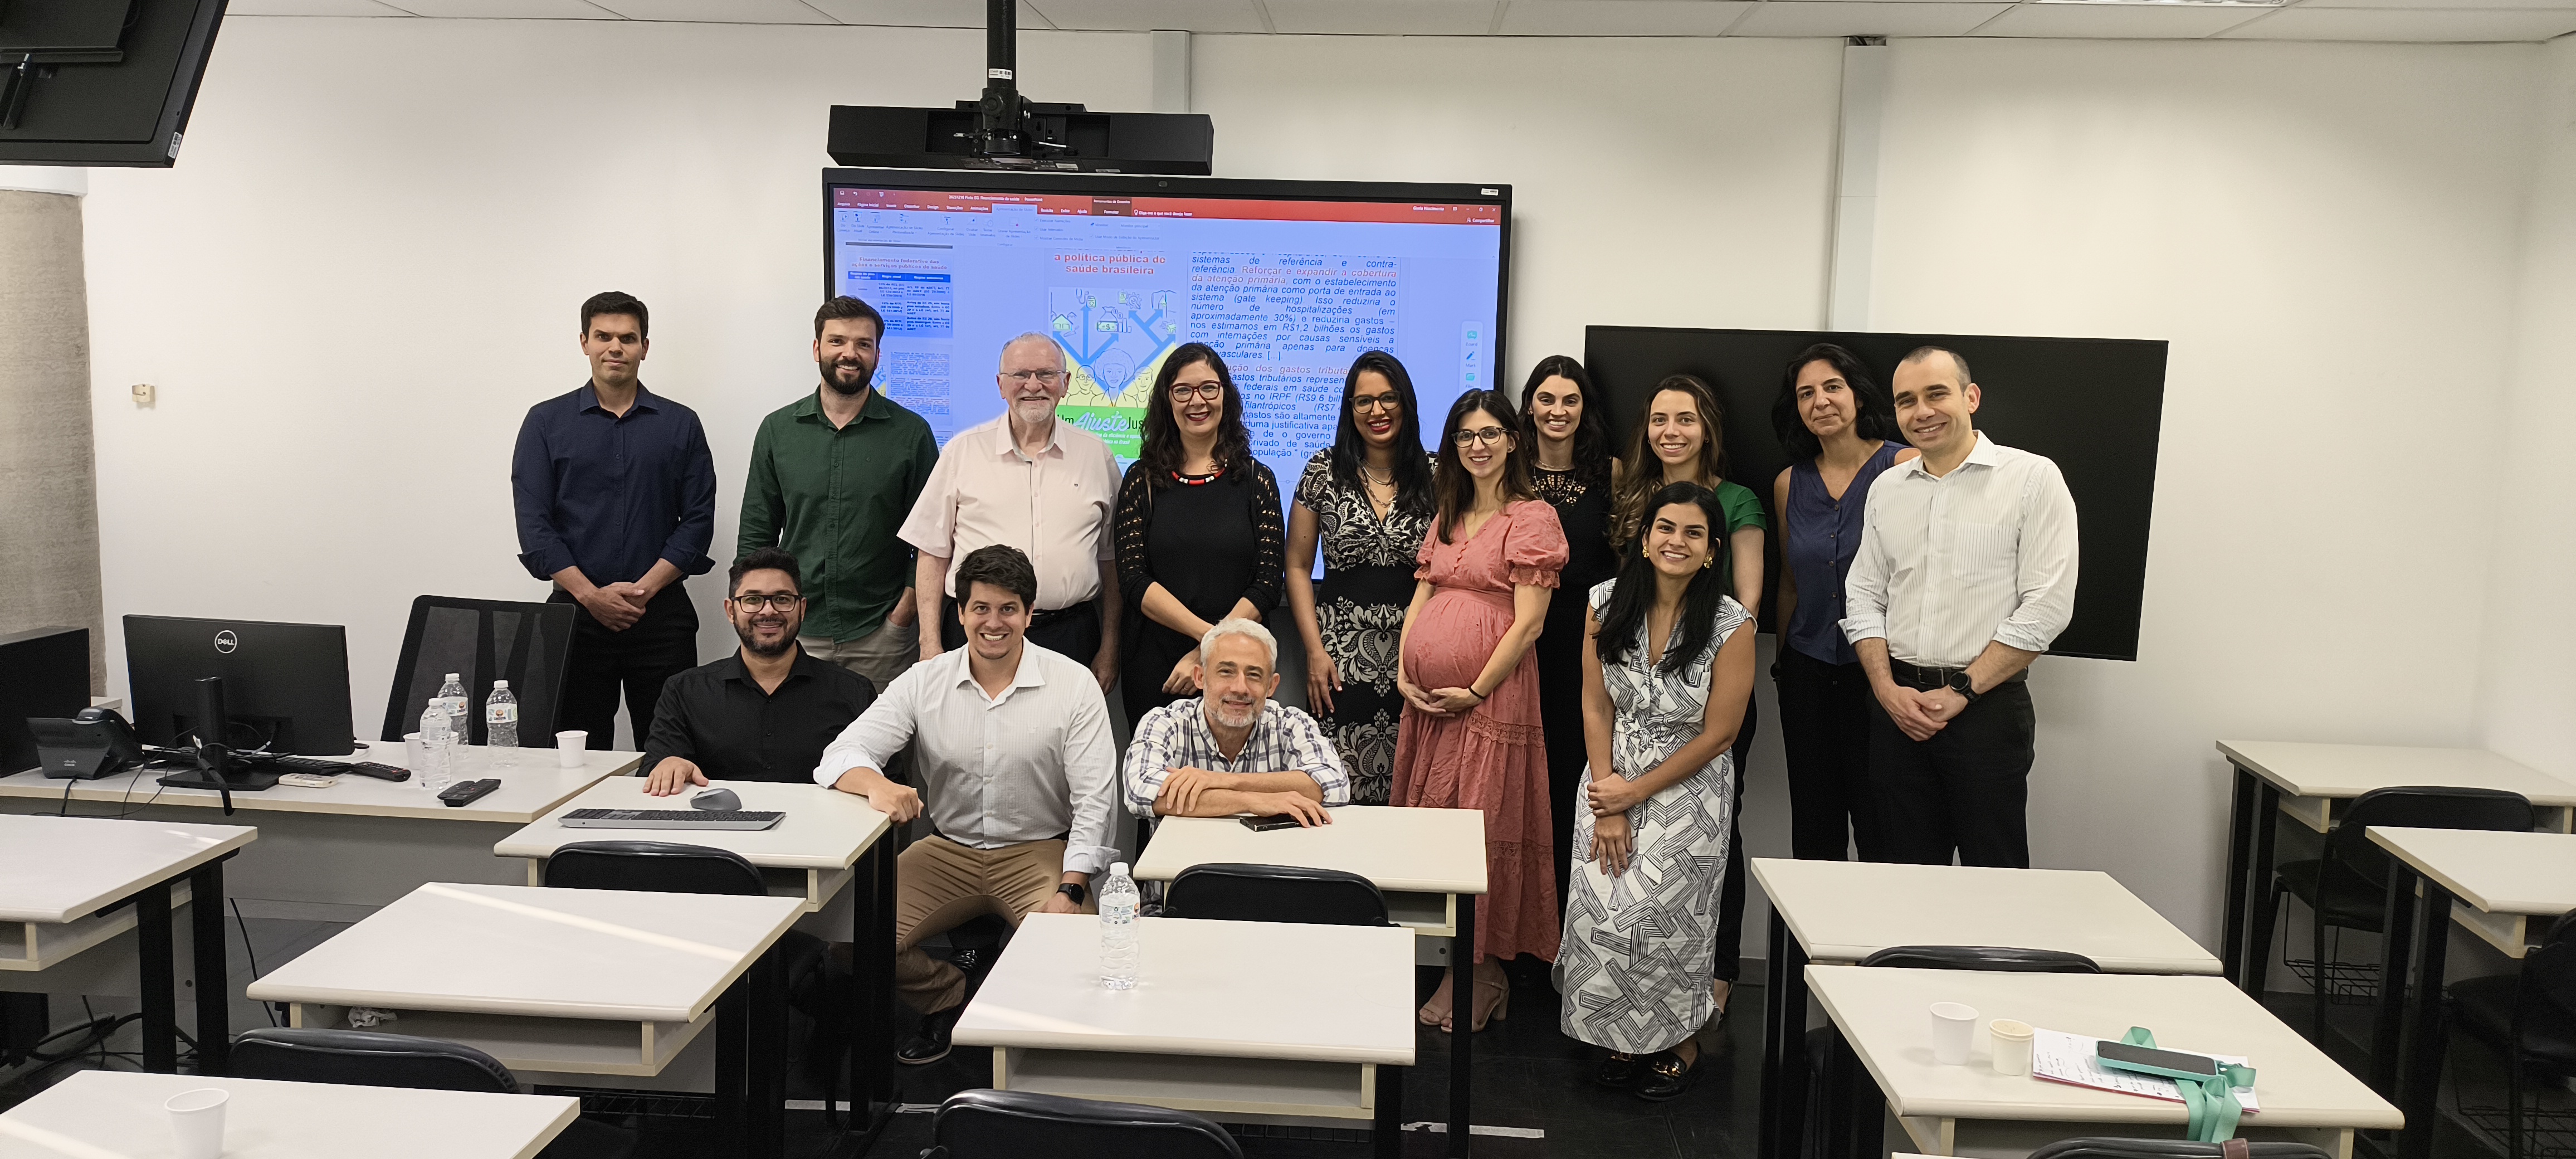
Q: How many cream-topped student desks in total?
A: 10